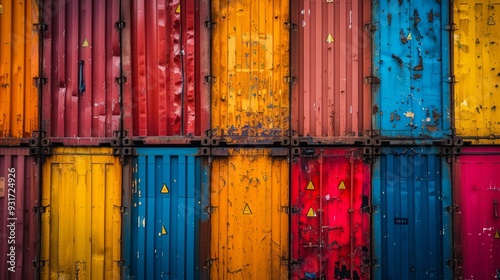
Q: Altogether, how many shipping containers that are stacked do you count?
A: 14